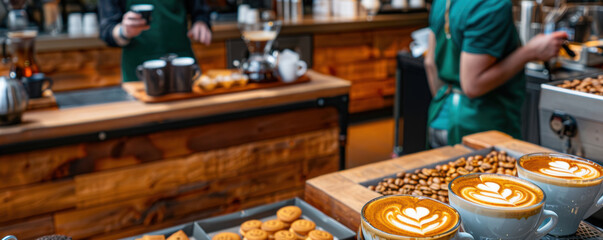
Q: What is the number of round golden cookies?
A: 8